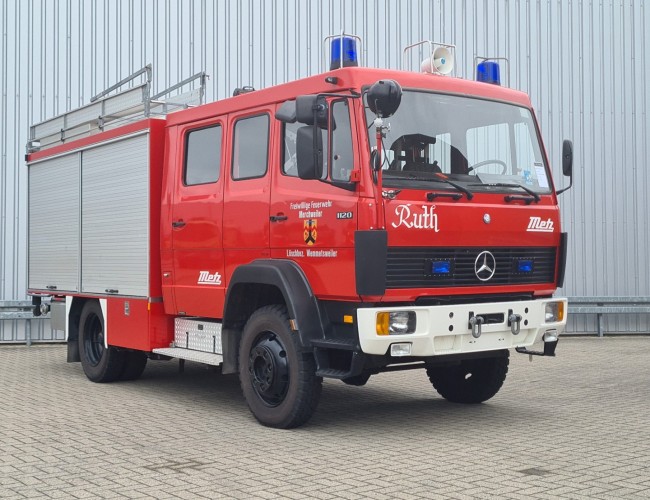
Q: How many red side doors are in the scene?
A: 2